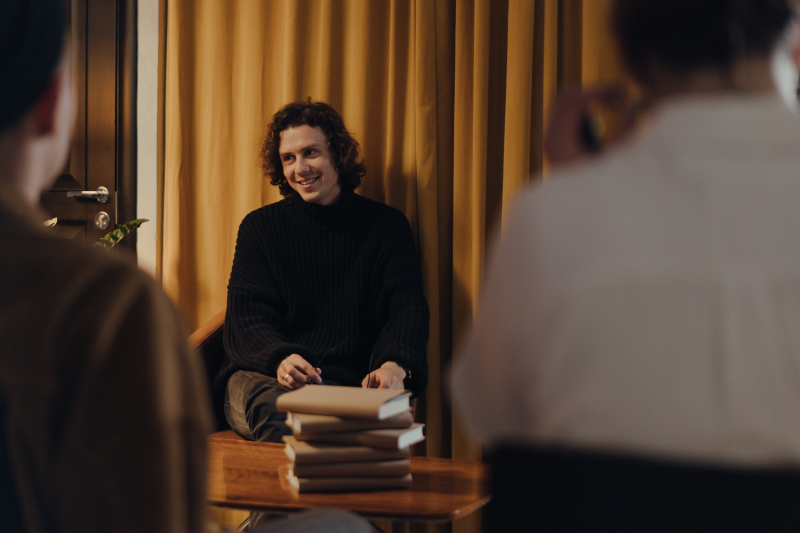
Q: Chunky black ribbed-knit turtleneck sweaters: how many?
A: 1